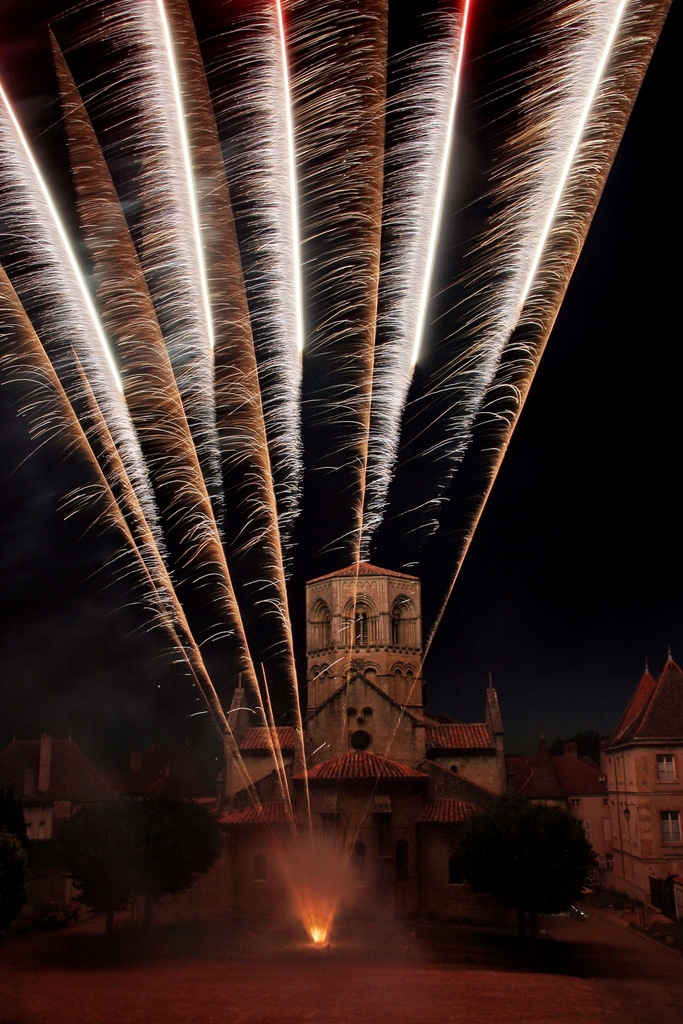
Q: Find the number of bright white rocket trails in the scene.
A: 5